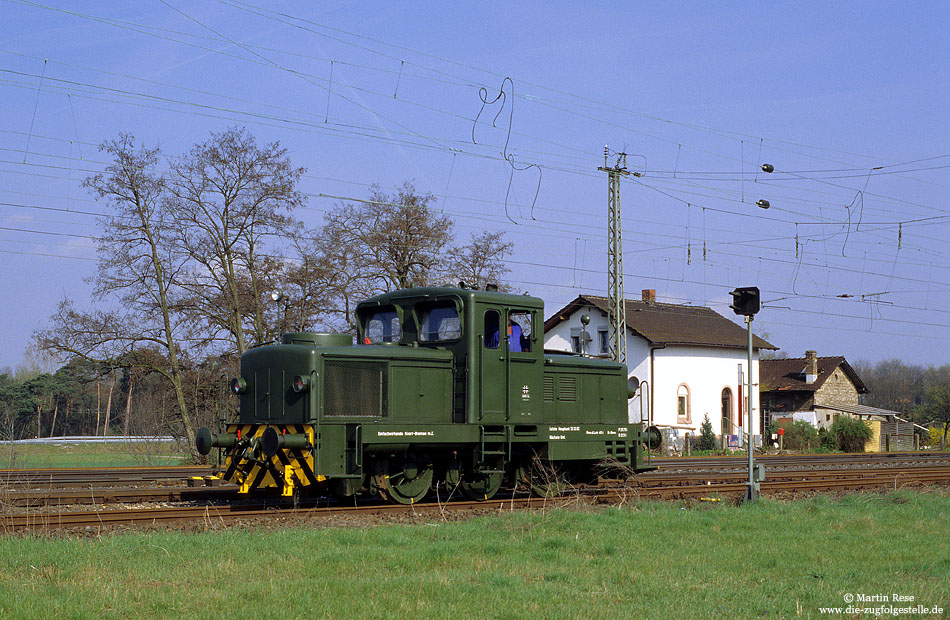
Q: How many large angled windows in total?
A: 2